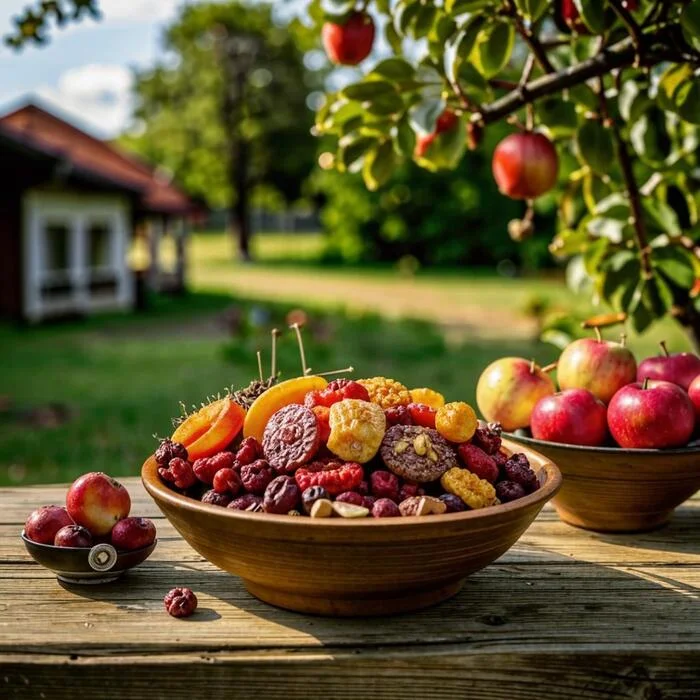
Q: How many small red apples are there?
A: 4